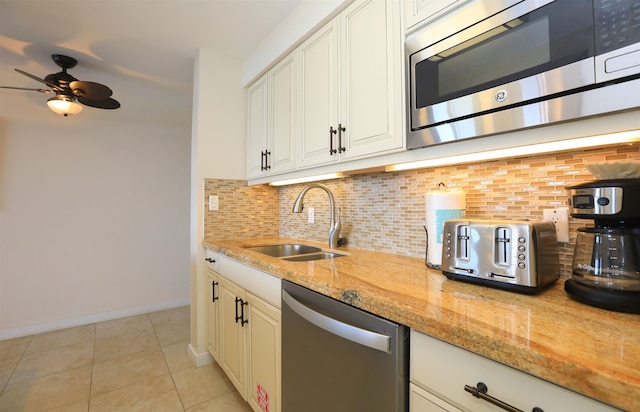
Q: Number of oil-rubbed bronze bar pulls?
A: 9